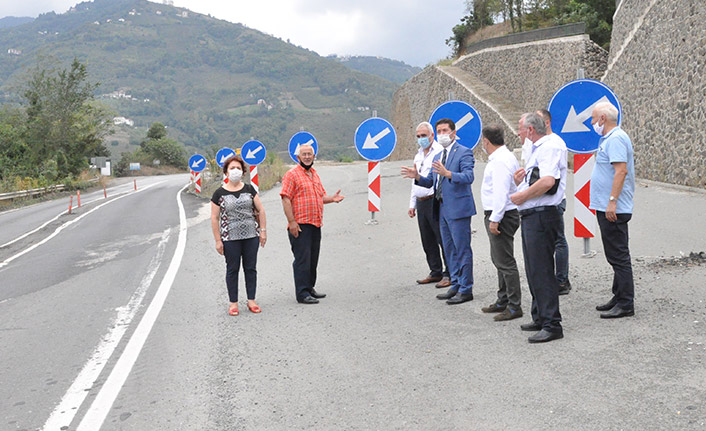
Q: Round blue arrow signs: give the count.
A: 7